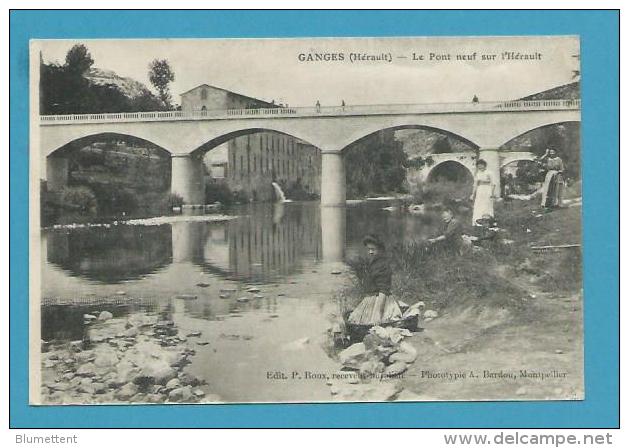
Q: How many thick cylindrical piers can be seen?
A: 3